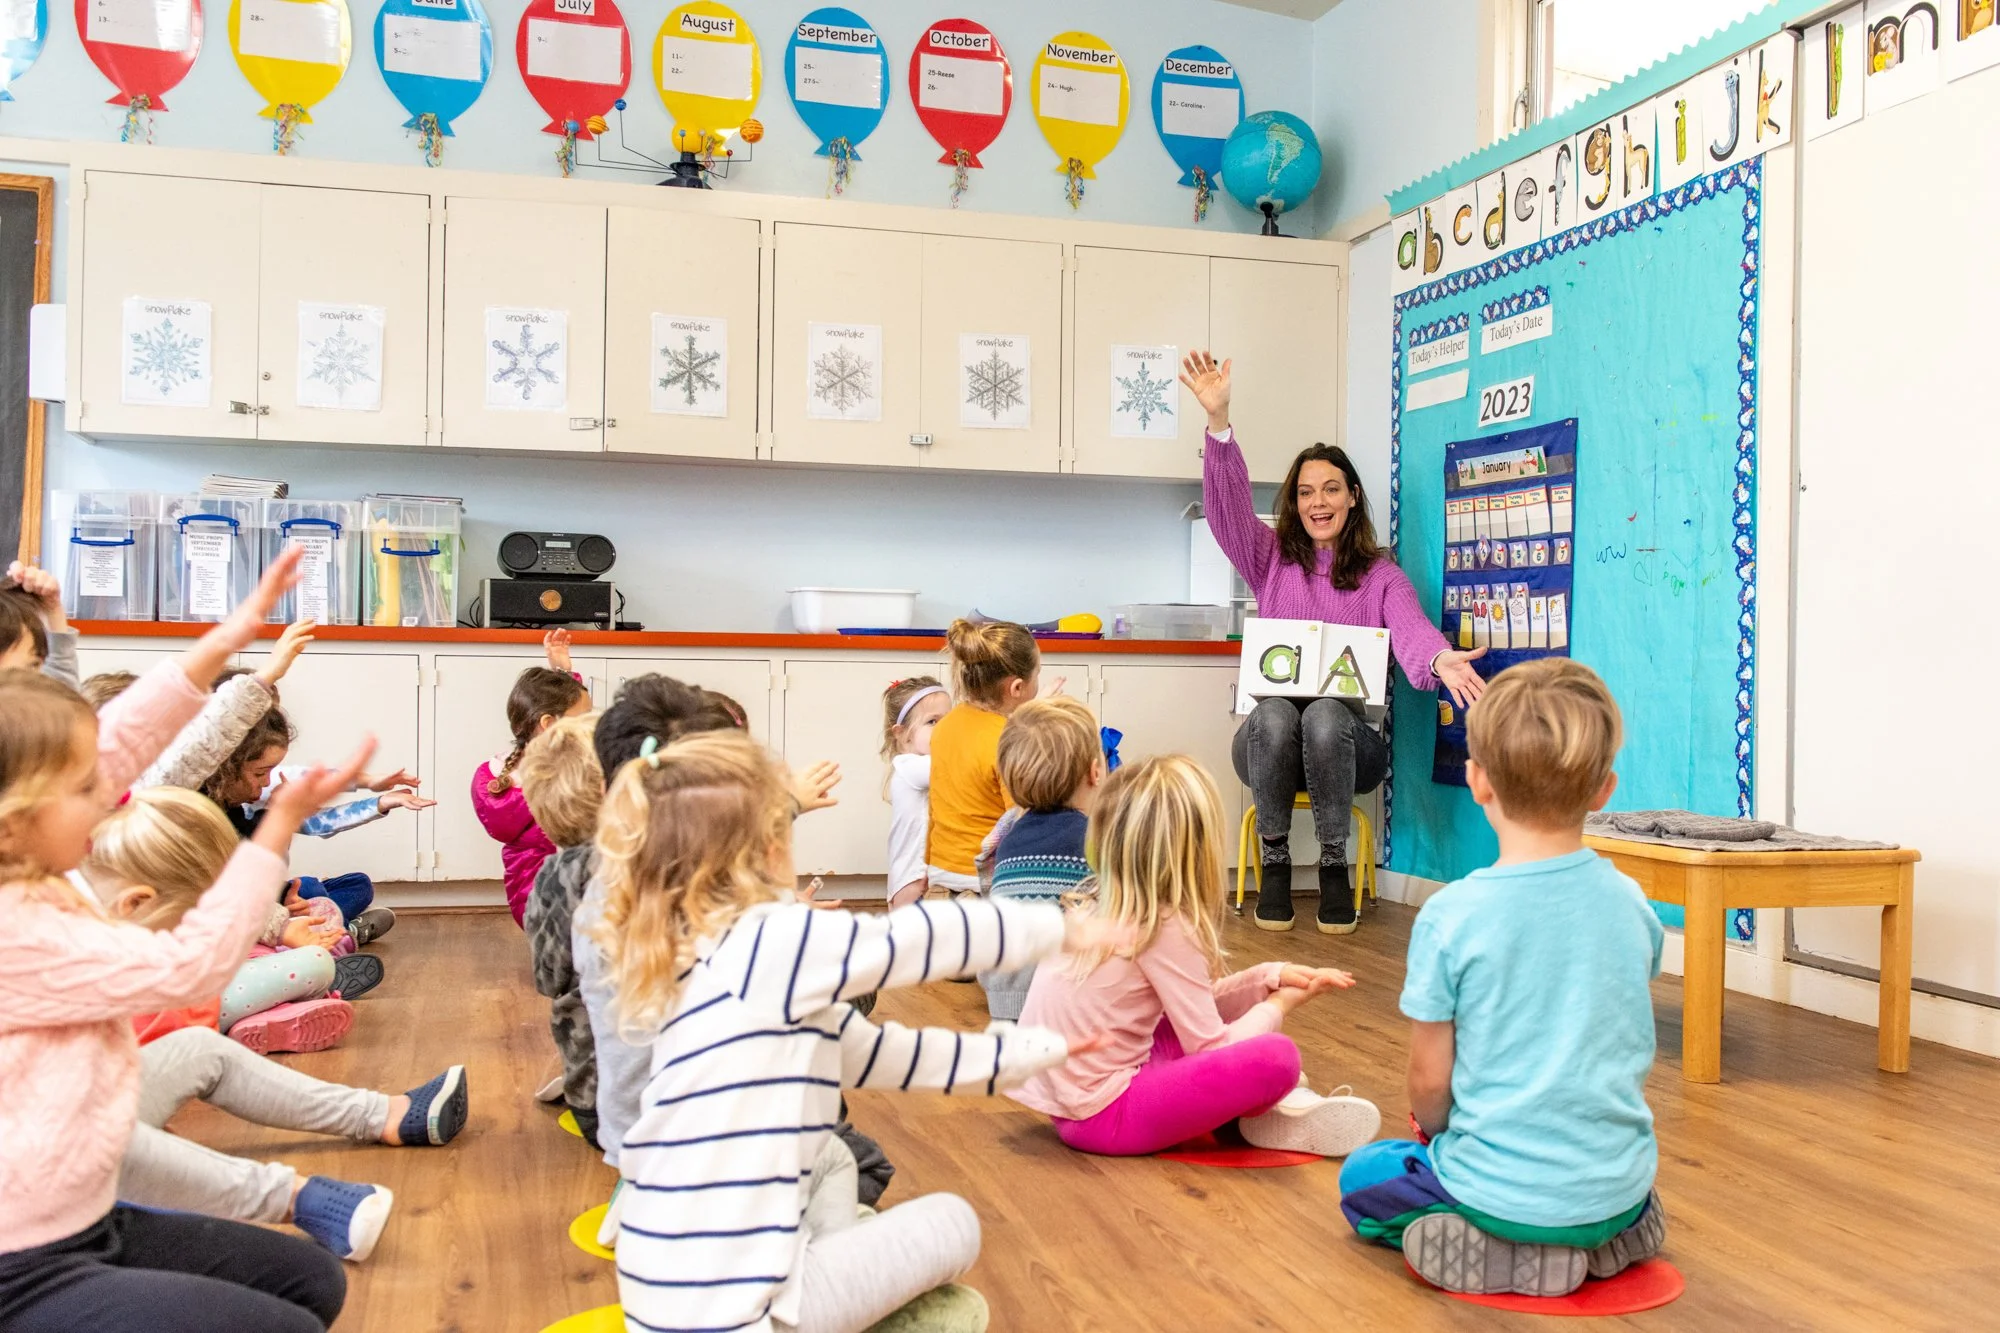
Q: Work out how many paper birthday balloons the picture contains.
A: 10